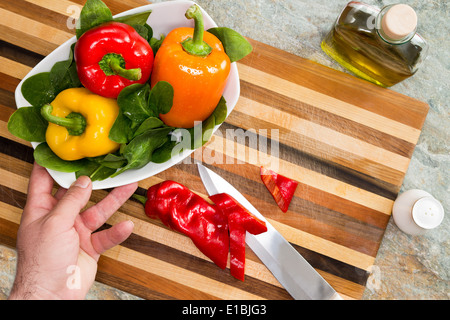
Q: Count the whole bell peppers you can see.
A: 3